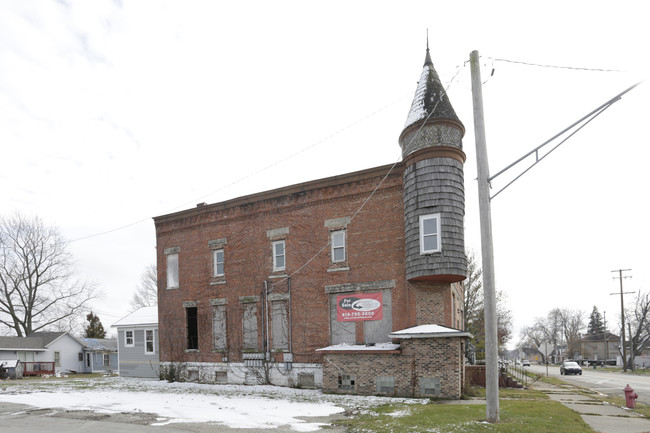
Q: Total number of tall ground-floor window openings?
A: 4